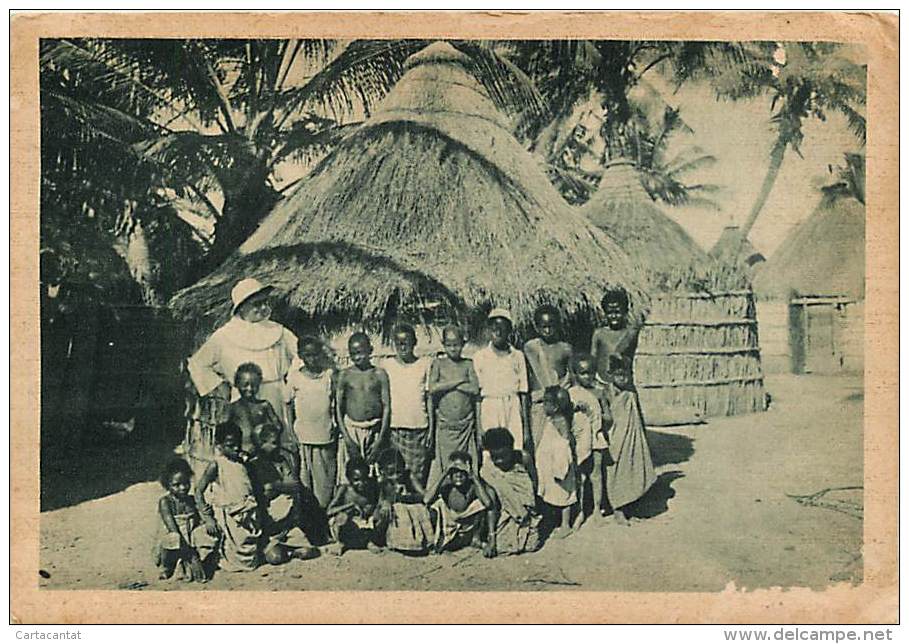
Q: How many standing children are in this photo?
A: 11